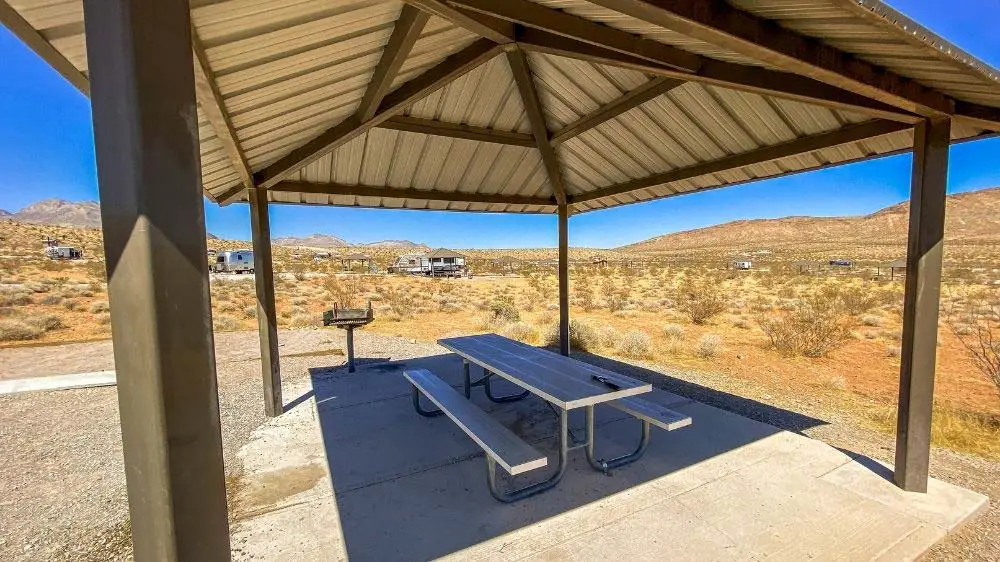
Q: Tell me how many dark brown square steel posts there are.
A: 4